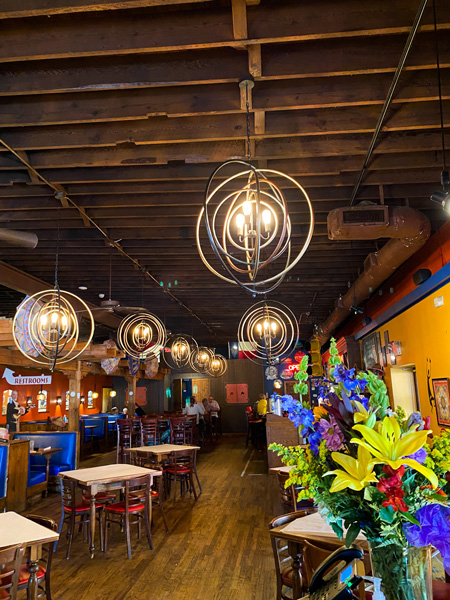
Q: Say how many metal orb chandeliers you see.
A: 7